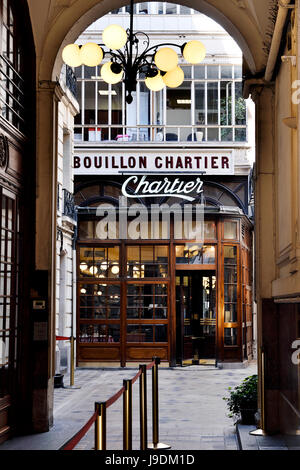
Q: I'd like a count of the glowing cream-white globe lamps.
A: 8